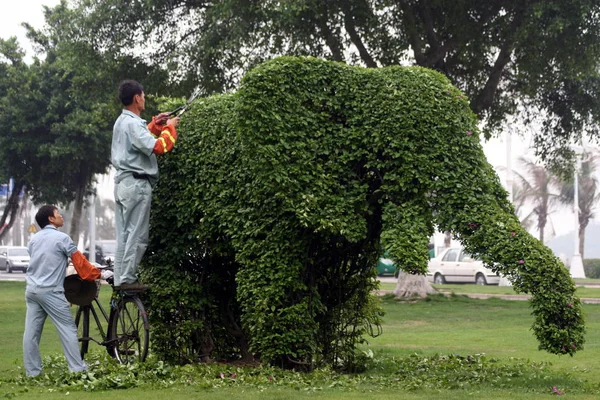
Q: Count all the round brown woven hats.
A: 1